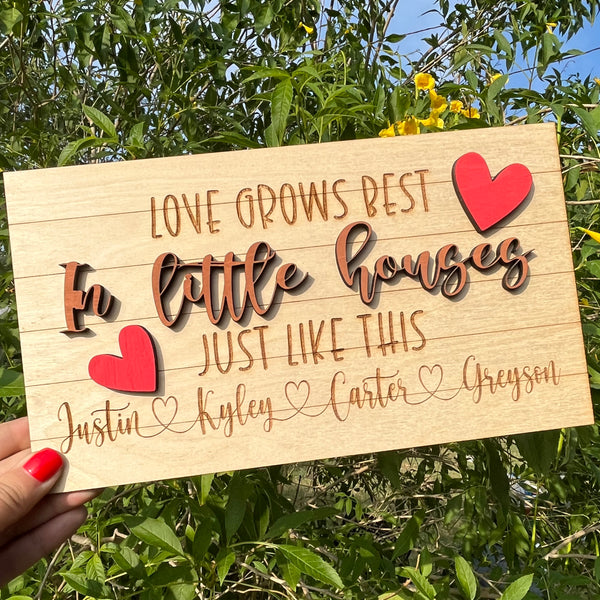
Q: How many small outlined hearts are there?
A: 3